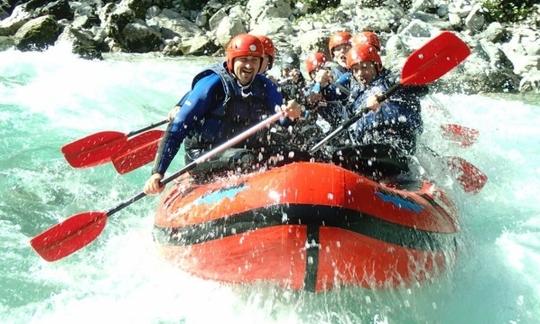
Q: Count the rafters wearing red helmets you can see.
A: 6